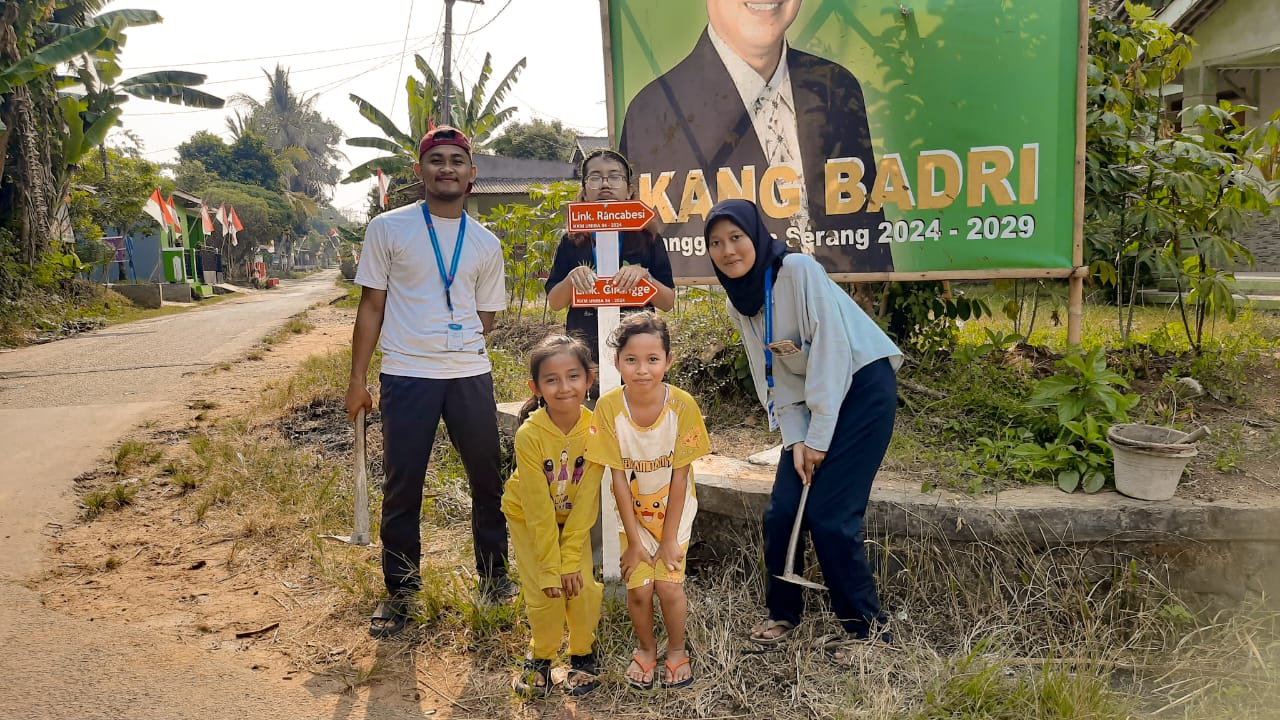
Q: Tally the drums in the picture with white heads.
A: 0